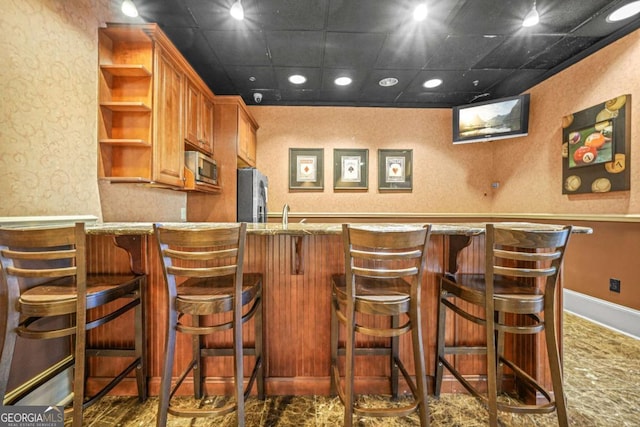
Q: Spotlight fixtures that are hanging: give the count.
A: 4